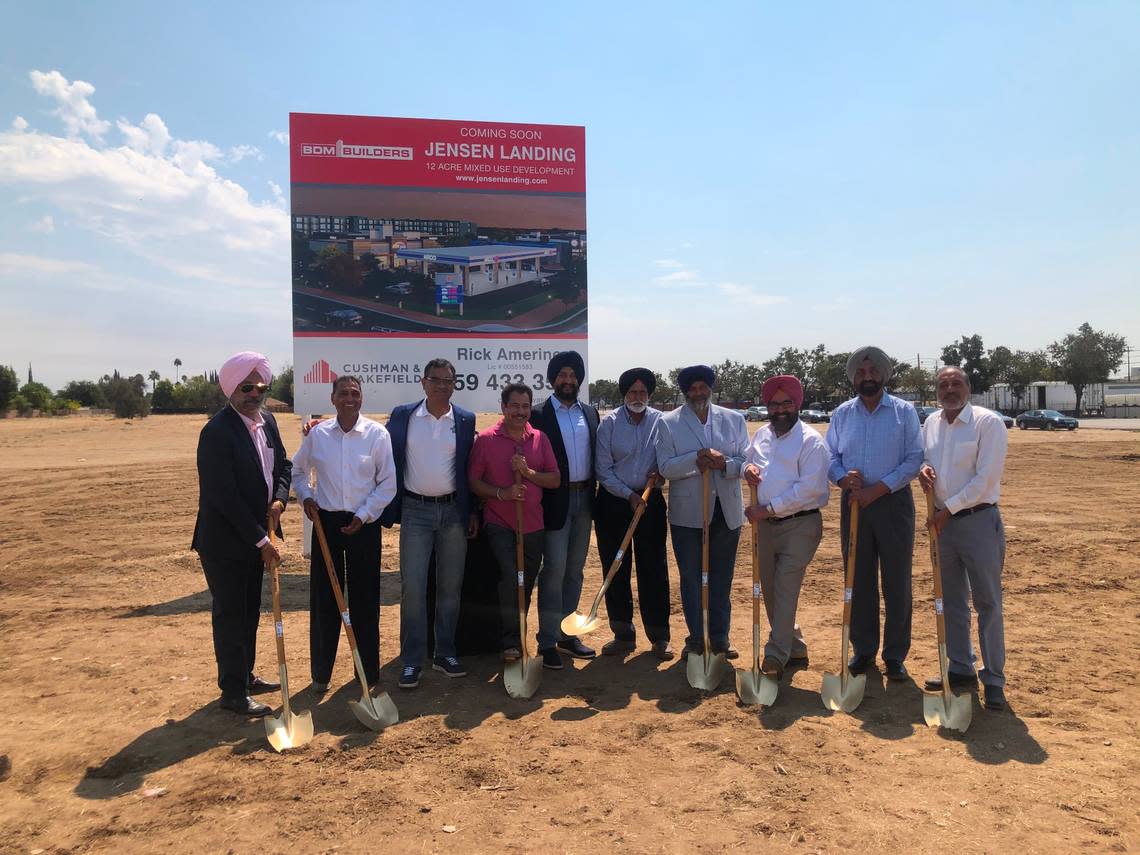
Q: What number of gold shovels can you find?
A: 8